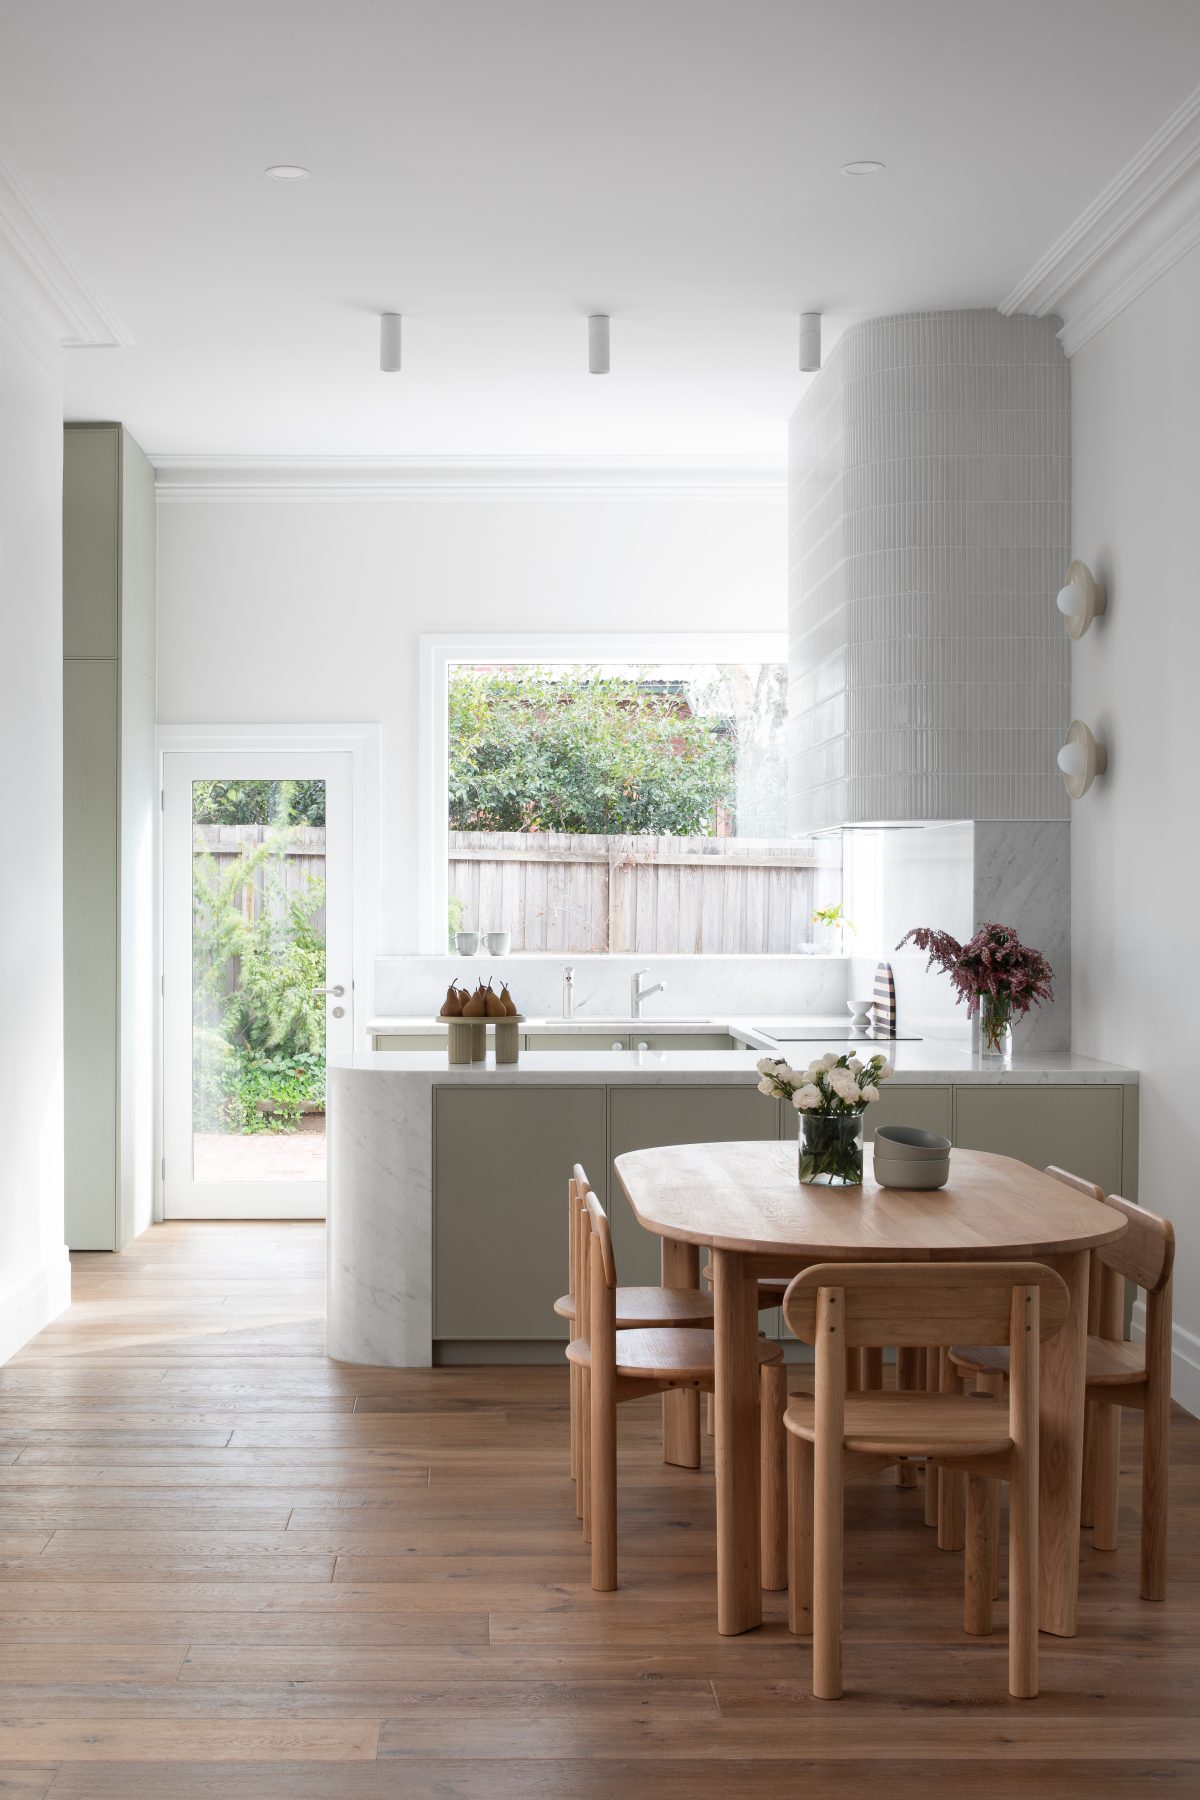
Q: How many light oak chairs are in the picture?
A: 6